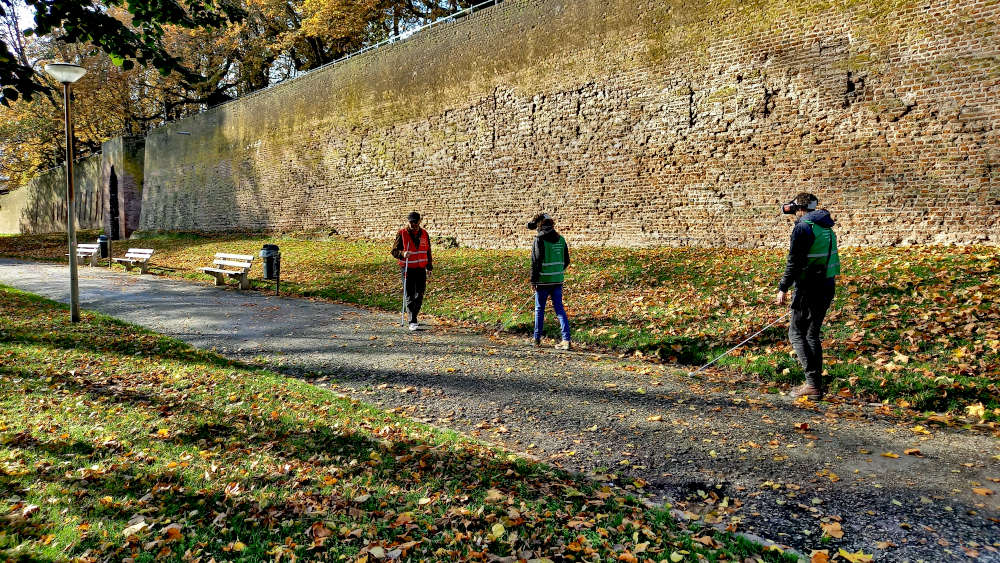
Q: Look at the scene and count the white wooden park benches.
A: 3